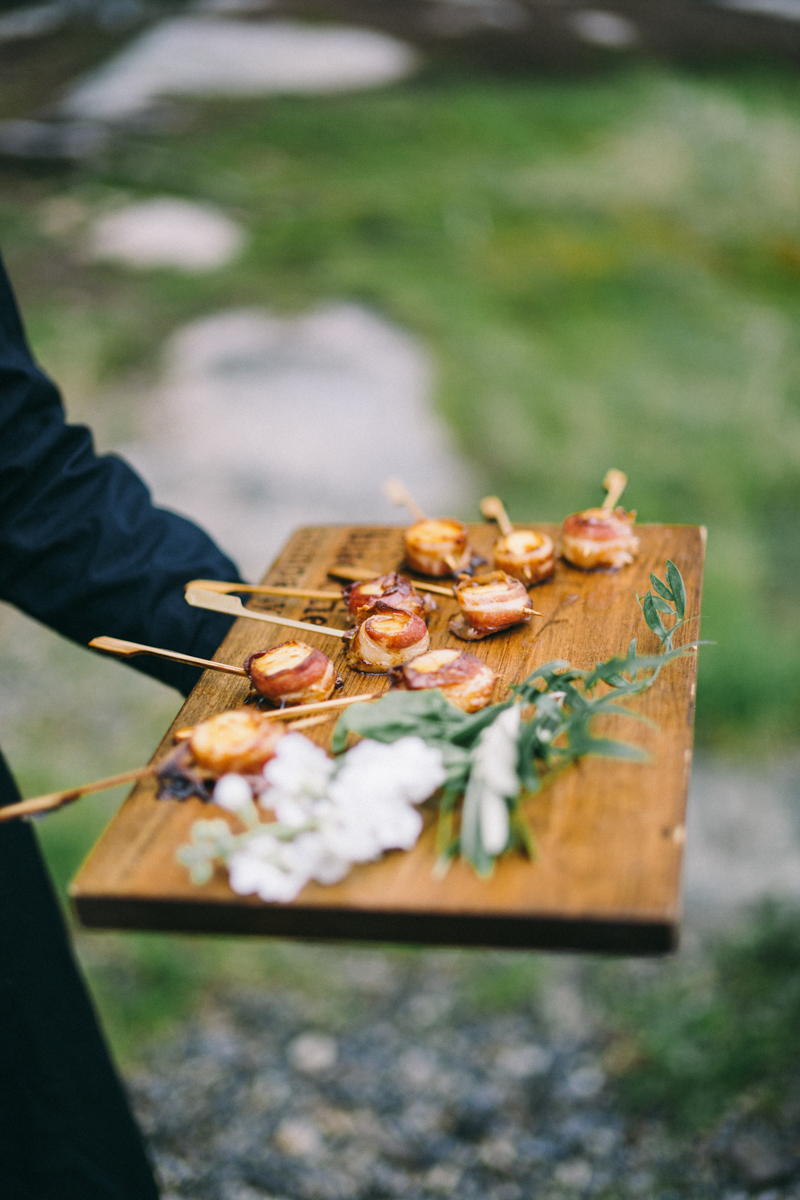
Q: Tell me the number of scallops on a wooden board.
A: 9